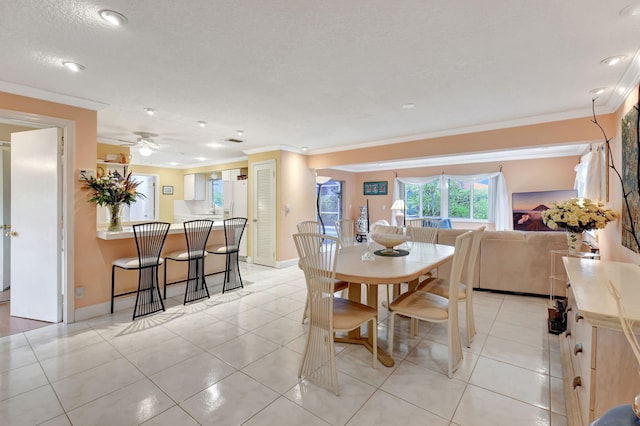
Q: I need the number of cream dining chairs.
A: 6